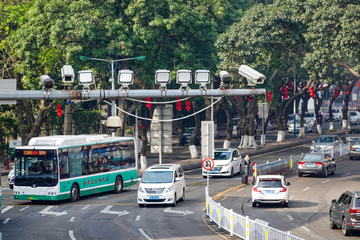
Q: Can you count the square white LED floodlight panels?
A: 5